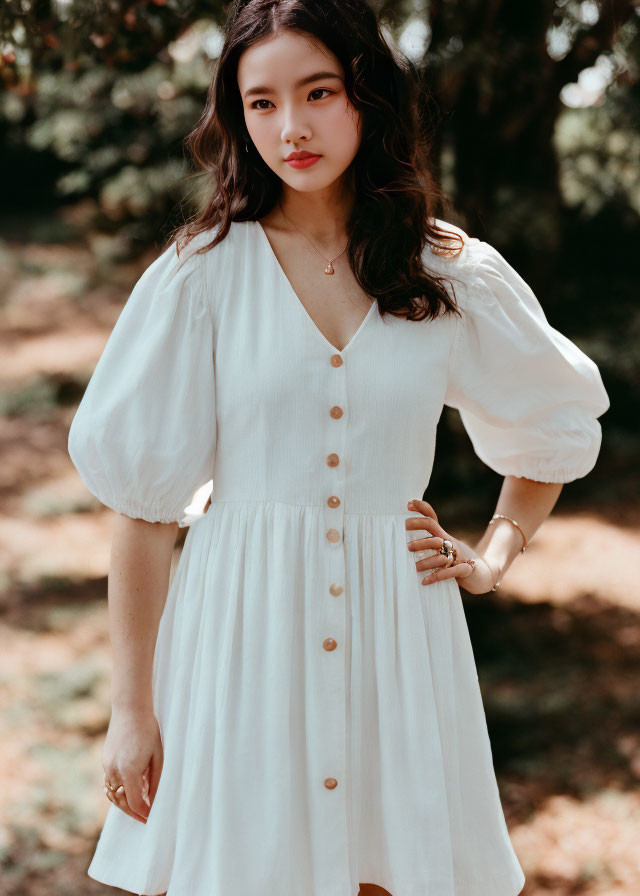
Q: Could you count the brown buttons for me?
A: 8